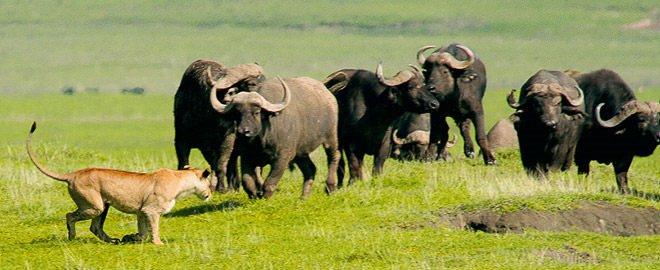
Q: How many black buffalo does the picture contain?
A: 7